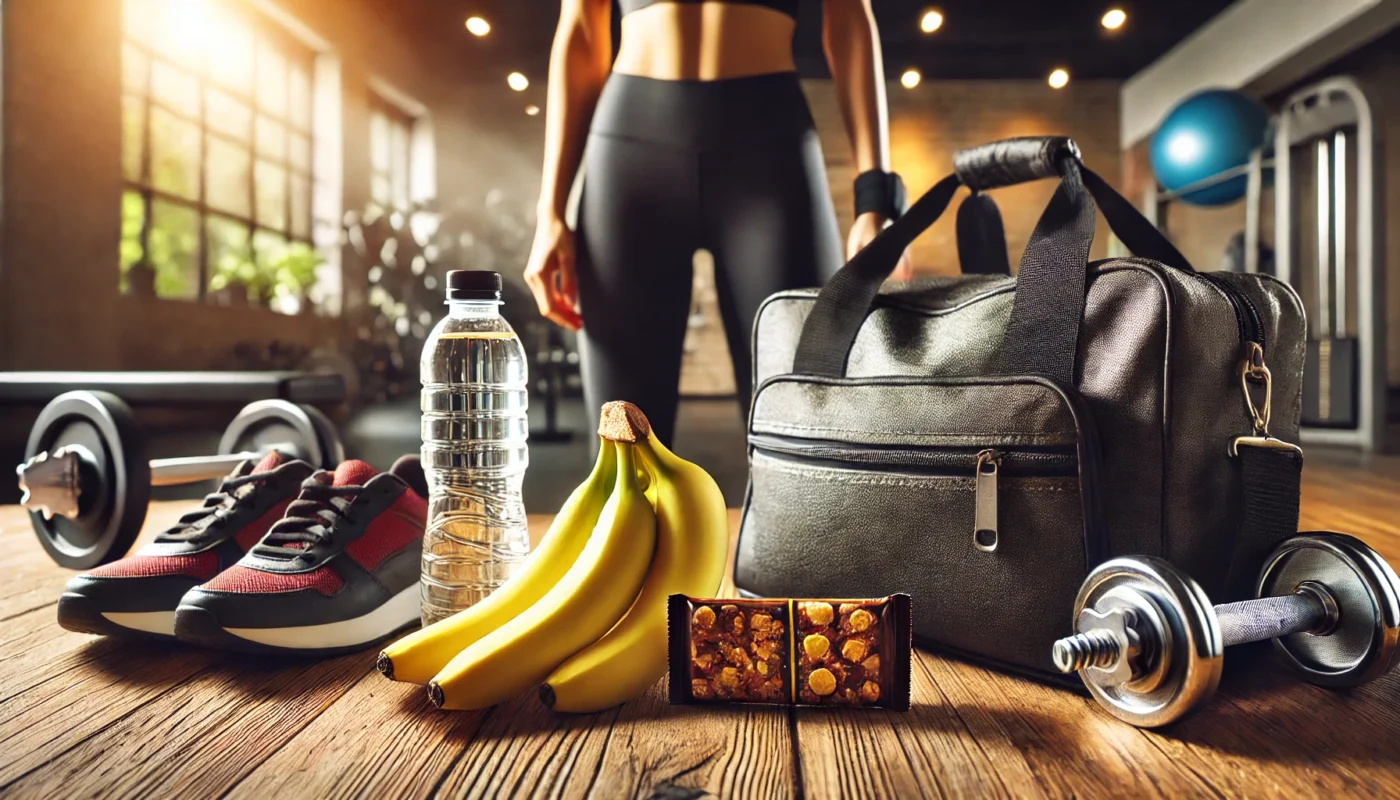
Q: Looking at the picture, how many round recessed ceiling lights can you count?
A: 7